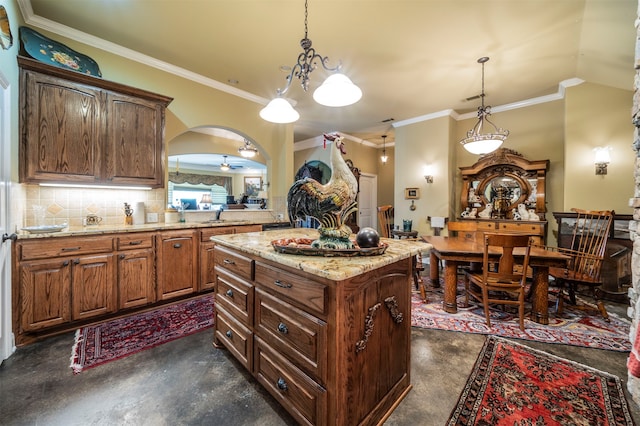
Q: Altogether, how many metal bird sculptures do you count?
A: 1